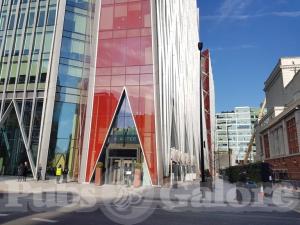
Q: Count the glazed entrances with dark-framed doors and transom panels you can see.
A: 1